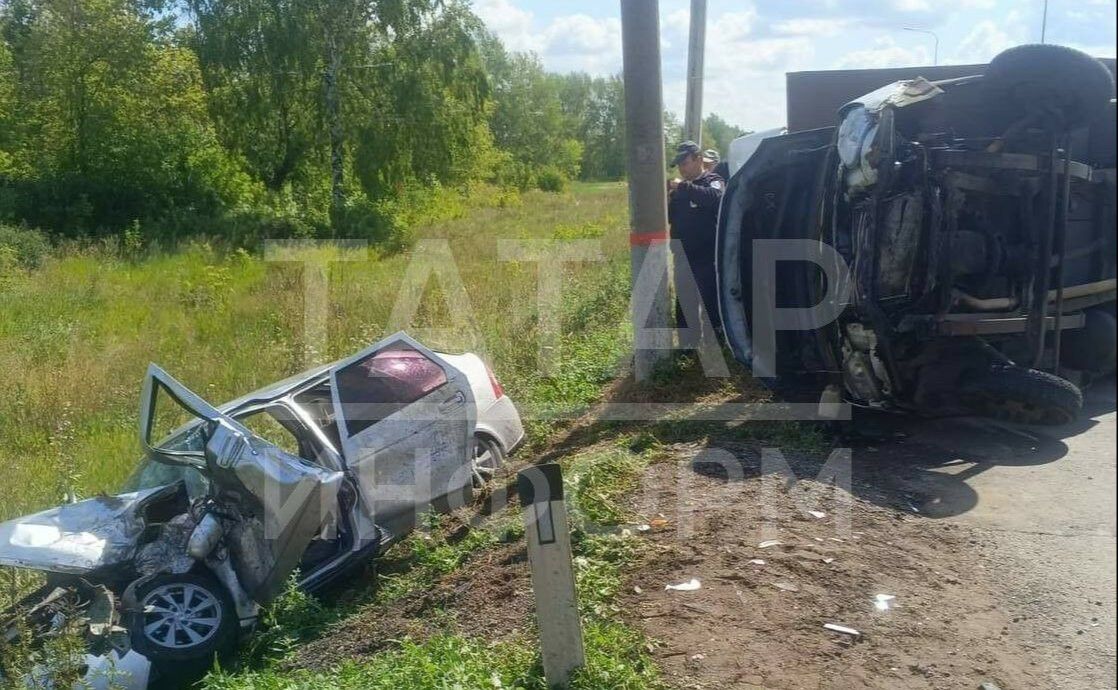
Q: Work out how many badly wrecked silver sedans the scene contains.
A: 1